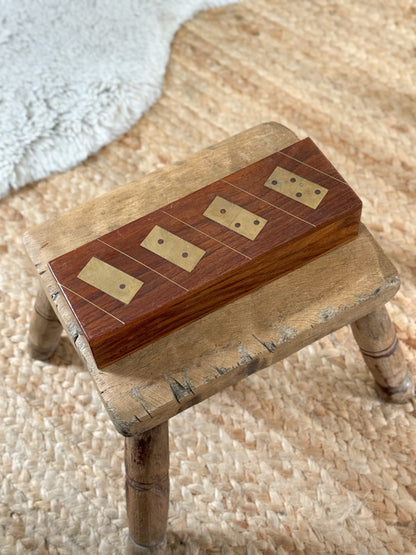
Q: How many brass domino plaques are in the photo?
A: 4